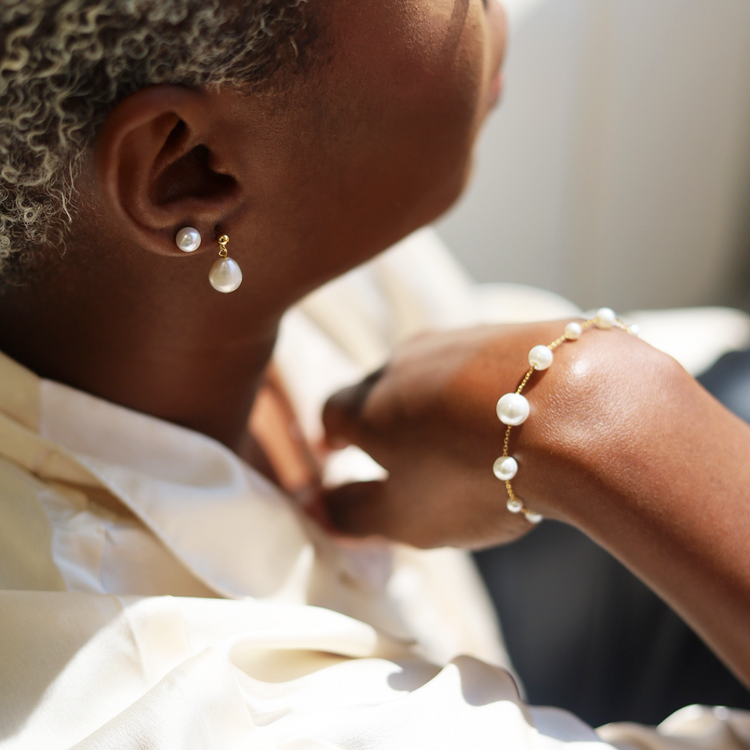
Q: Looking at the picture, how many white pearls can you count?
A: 10